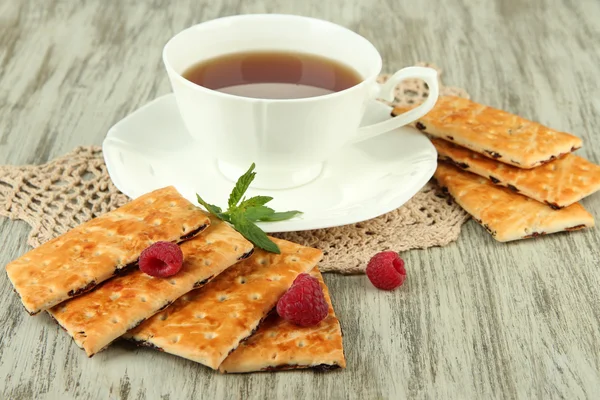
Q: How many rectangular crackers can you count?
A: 7